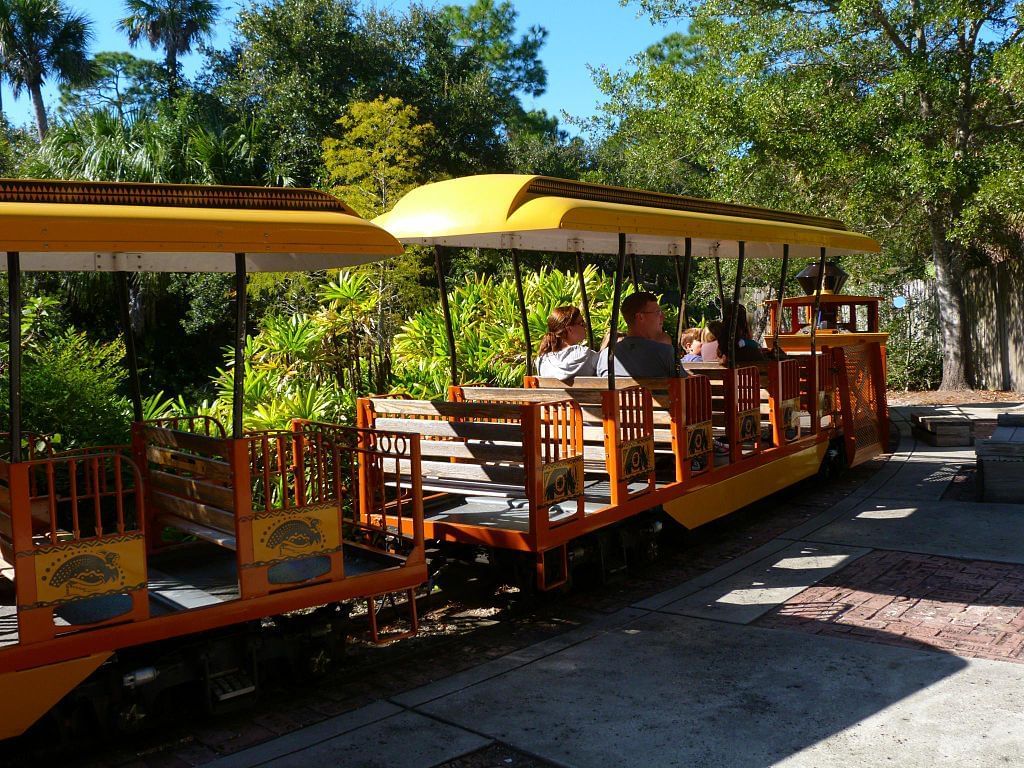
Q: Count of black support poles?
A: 14